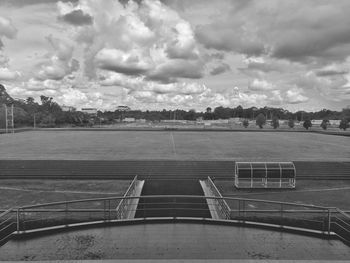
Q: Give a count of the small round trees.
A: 7